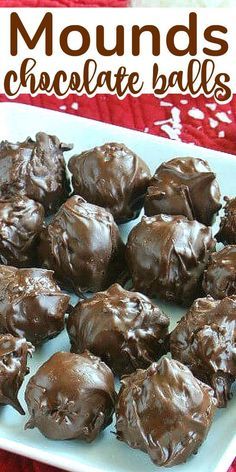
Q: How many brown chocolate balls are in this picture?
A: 14